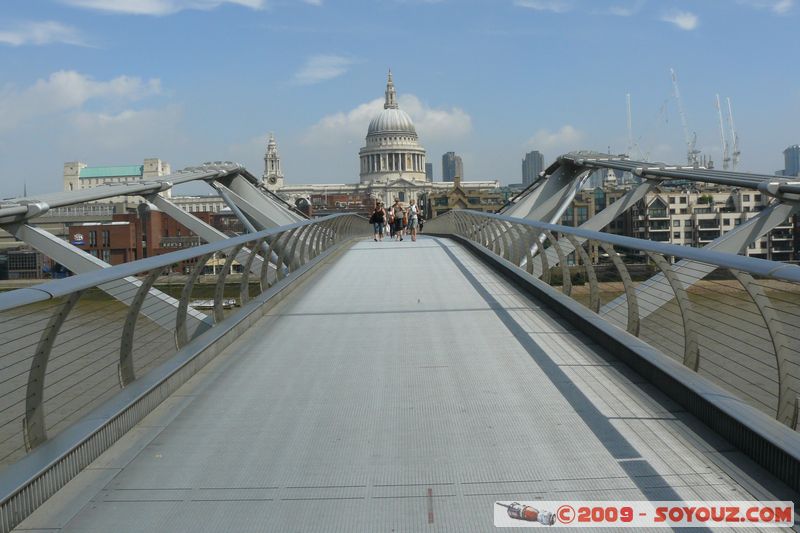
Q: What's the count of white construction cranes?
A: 4